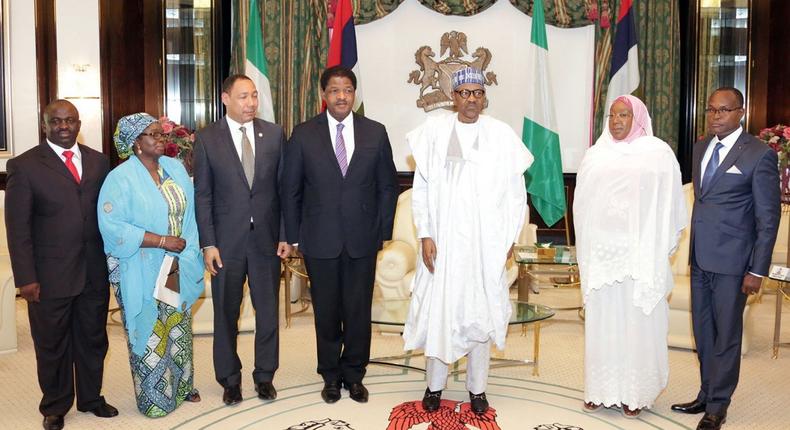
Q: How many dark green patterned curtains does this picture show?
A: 2